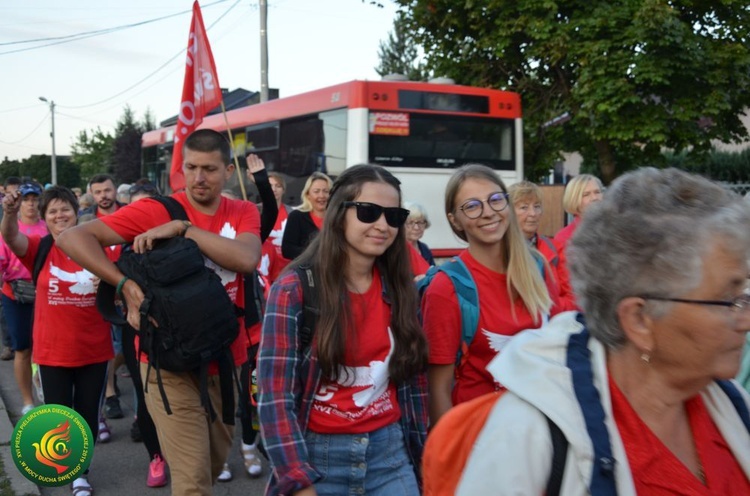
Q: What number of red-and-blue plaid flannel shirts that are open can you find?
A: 1